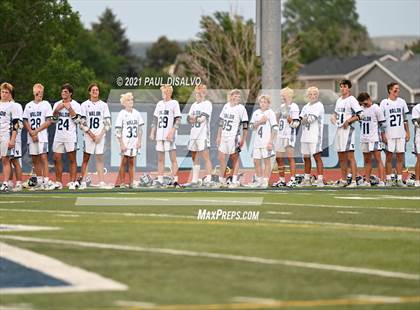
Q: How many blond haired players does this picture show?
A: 9